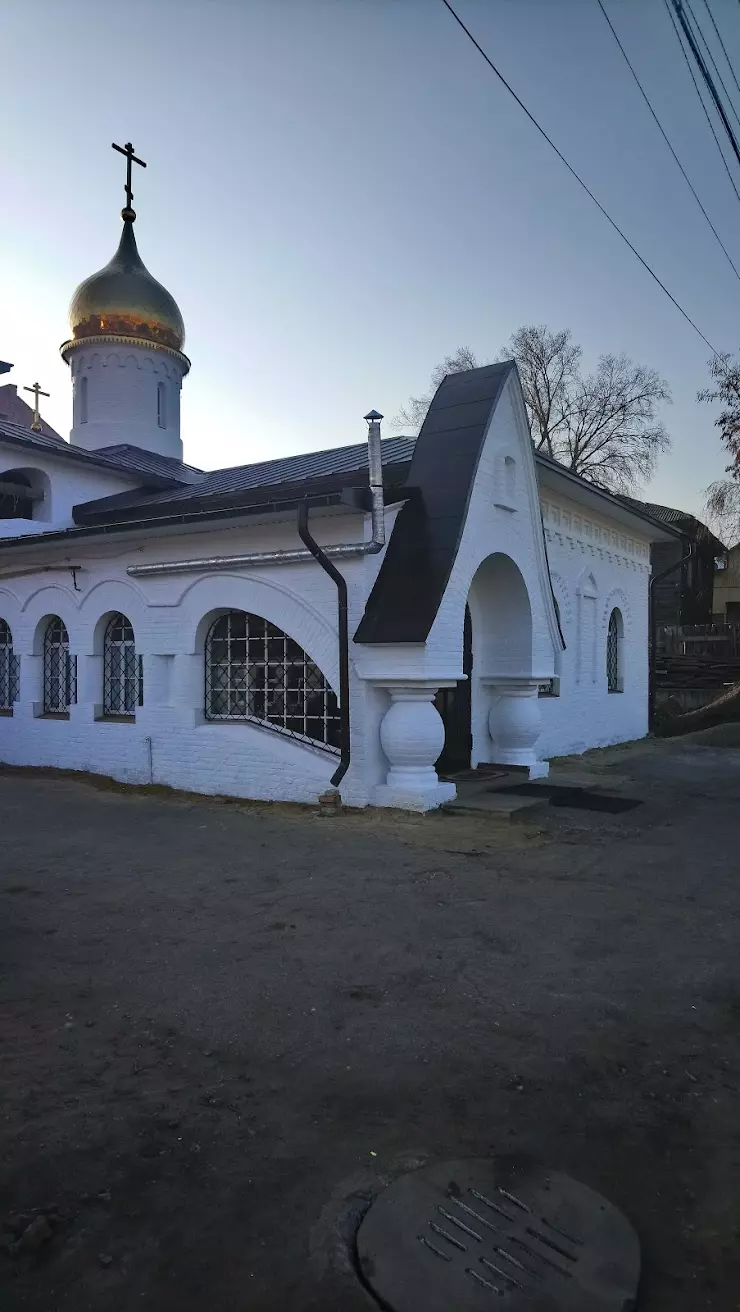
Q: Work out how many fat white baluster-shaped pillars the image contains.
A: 2